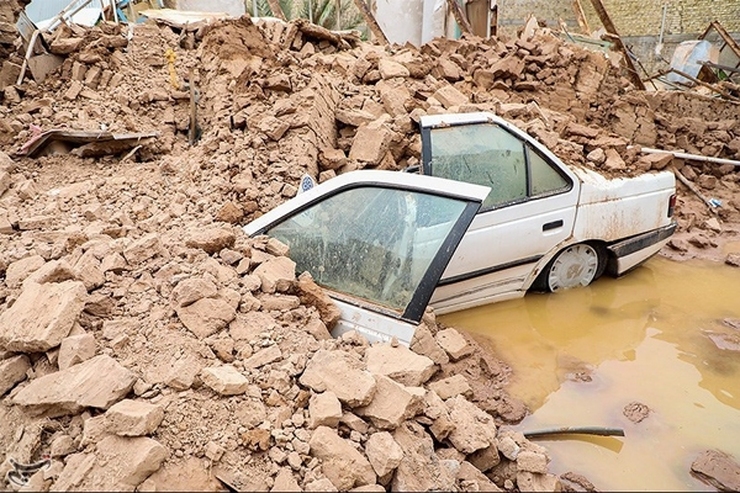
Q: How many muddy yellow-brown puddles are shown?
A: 1